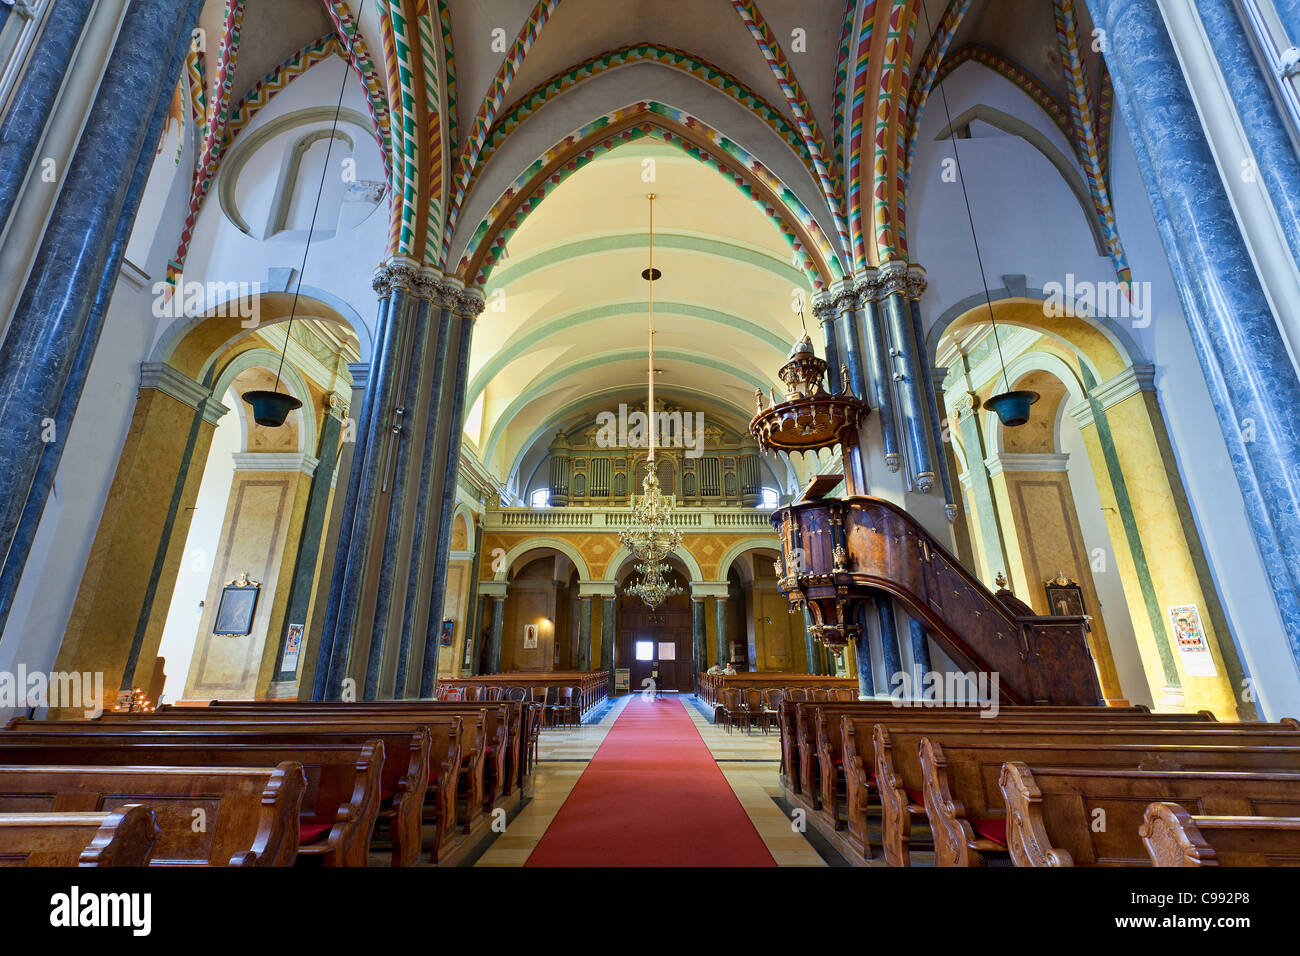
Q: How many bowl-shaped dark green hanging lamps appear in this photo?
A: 2